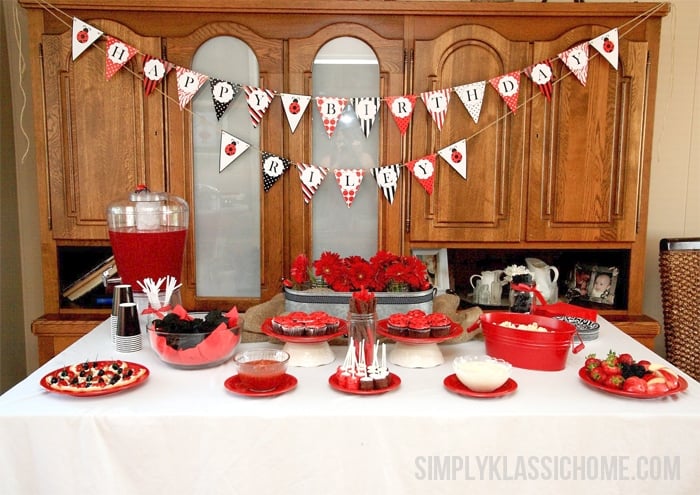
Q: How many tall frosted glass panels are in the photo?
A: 2